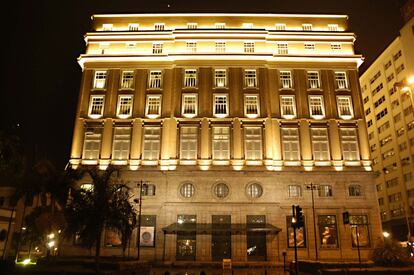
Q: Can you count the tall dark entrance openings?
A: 3